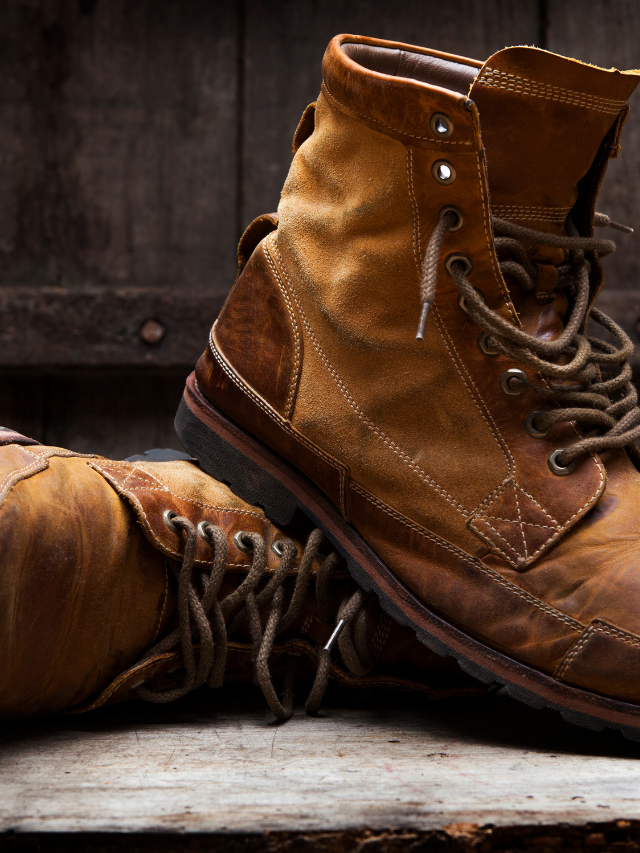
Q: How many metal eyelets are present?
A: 13